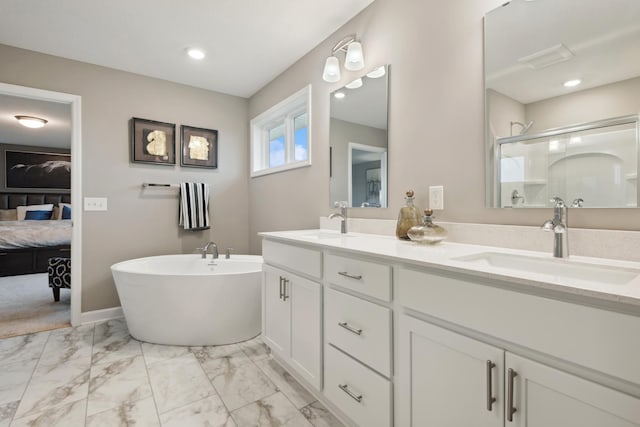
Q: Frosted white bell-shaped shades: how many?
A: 2